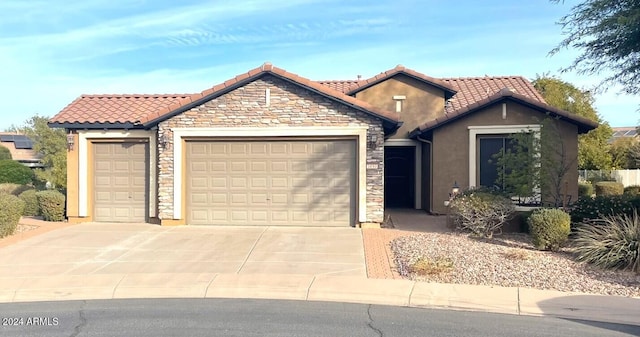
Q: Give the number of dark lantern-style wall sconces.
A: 3